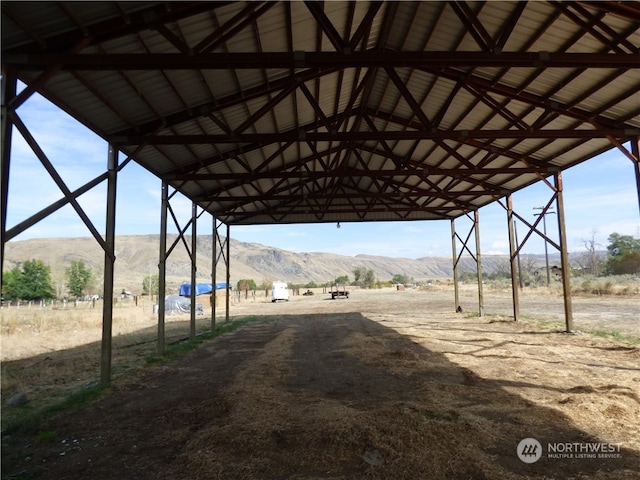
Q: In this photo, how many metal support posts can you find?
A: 11